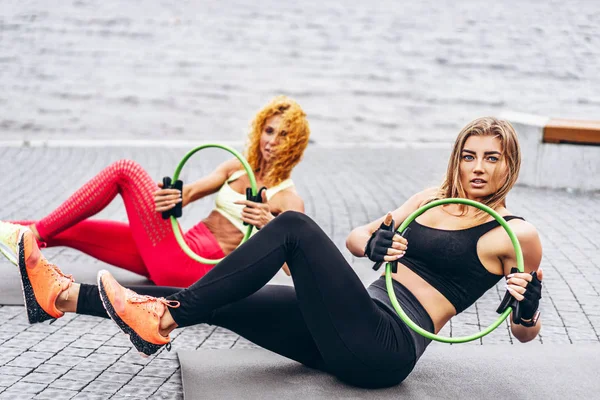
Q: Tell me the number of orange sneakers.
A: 2